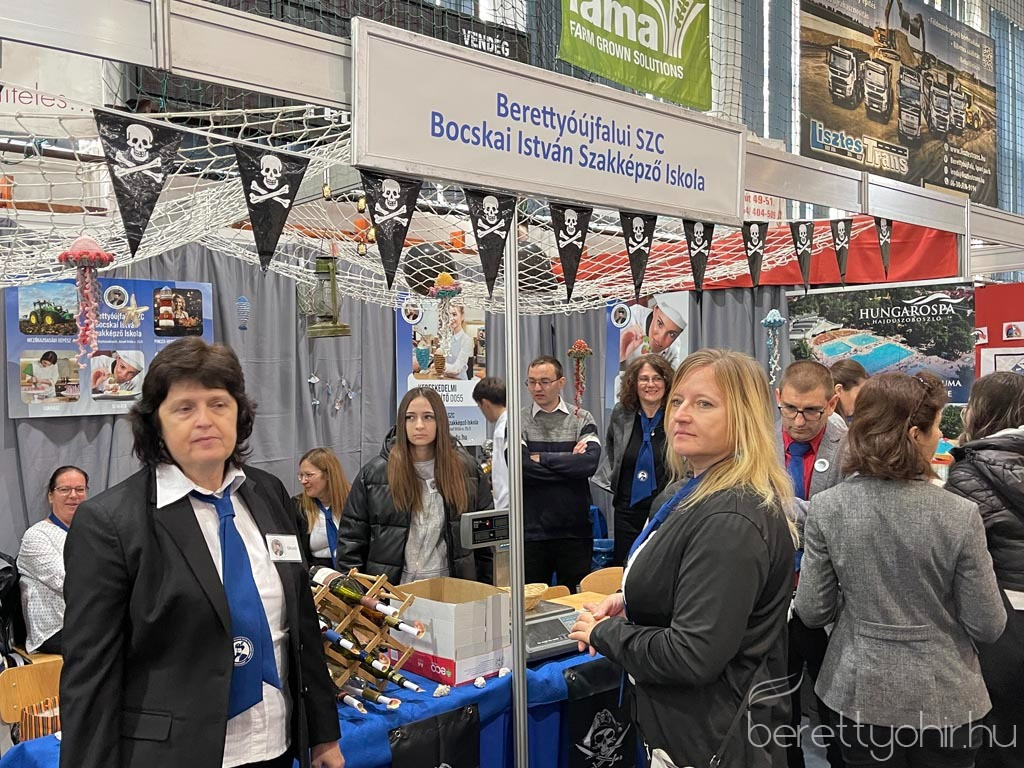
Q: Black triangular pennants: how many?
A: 11